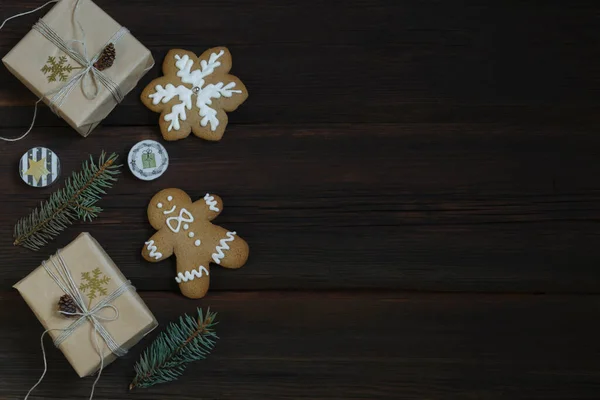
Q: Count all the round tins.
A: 2